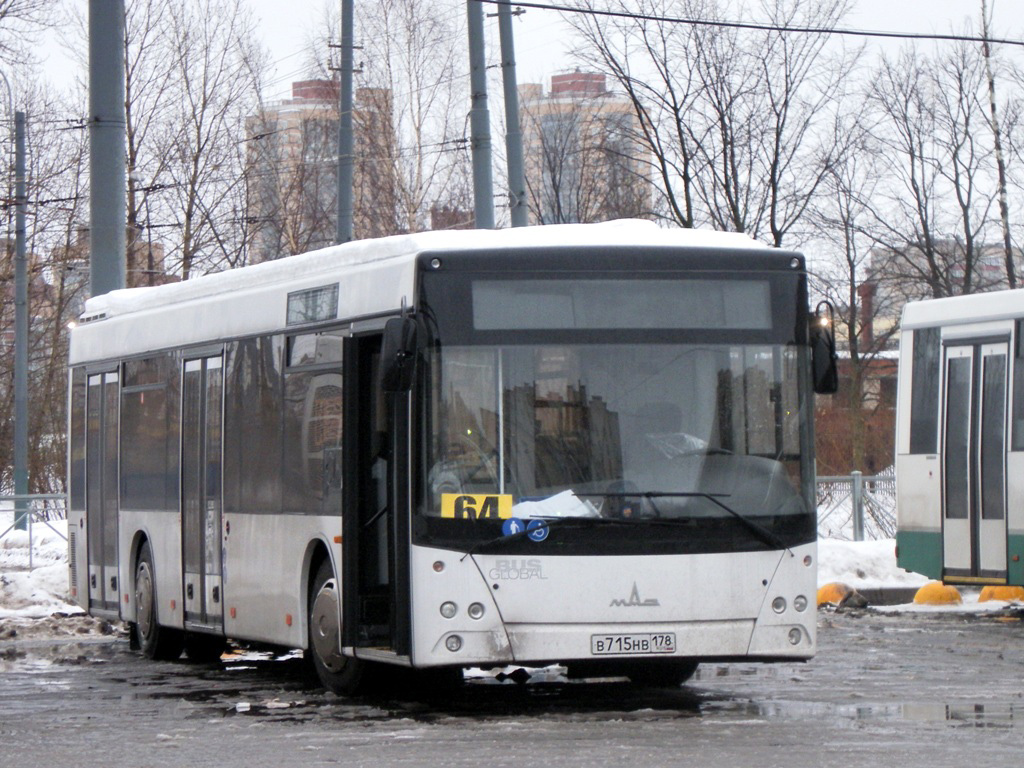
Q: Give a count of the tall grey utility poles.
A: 5